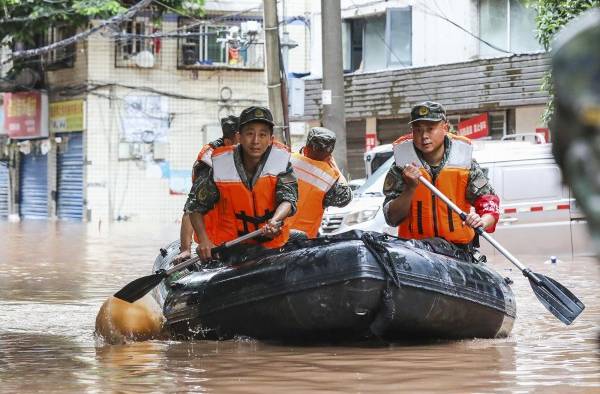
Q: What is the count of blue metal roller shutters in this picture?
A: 3